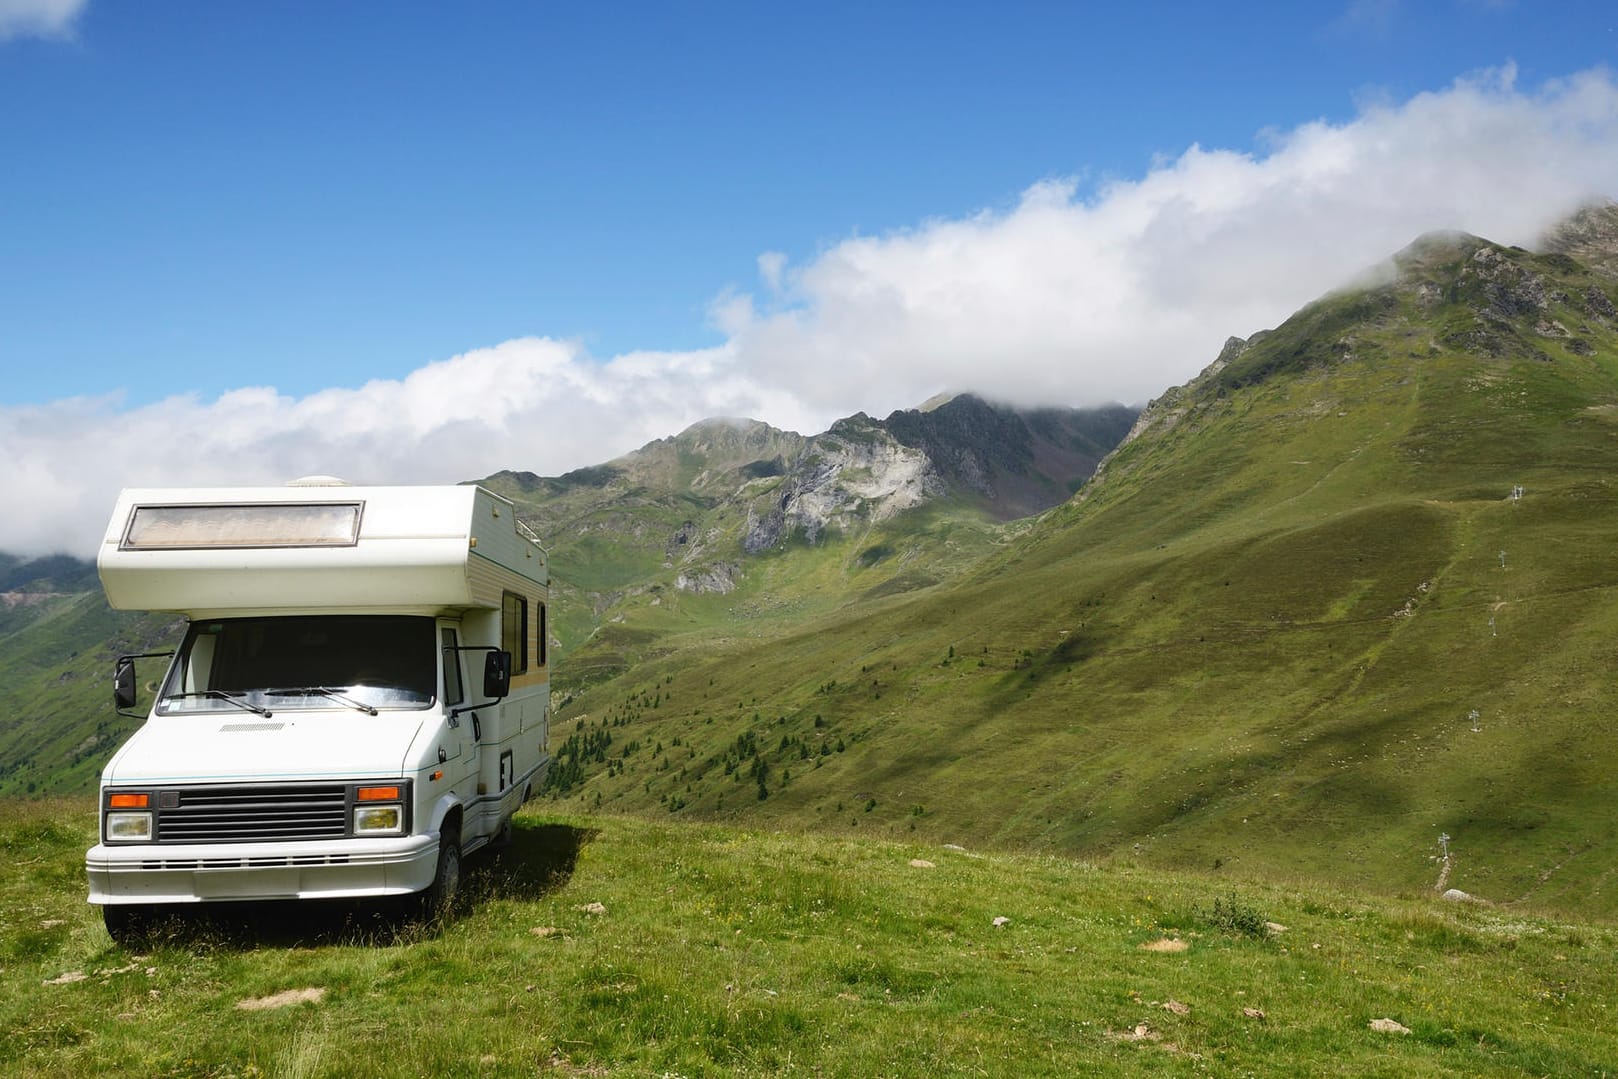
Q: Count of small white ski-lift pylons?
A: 5